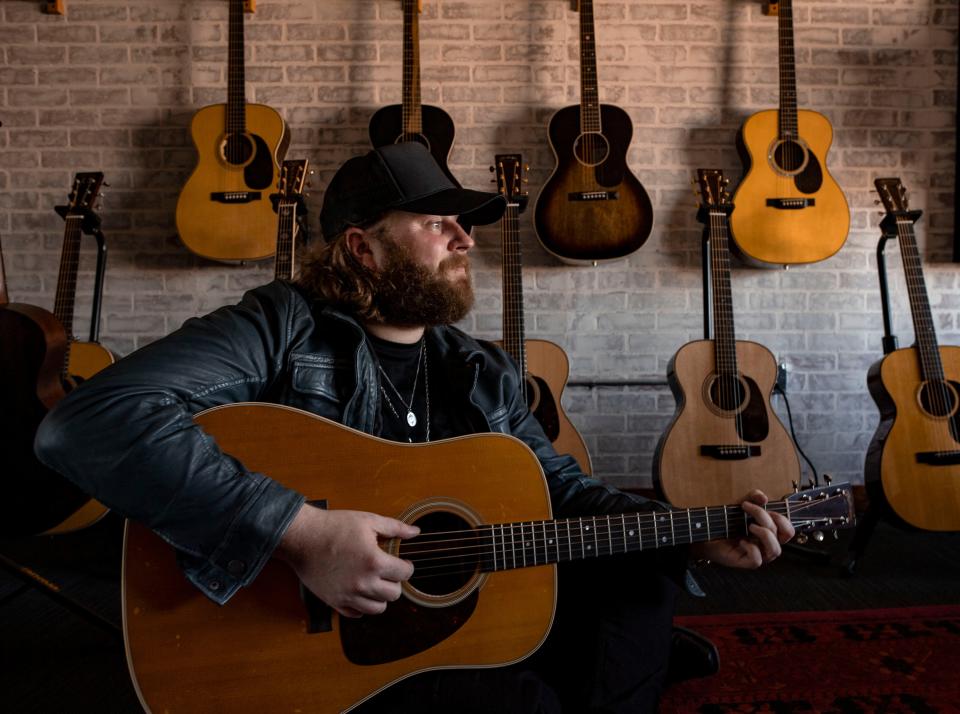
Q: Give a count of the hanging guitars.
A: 4